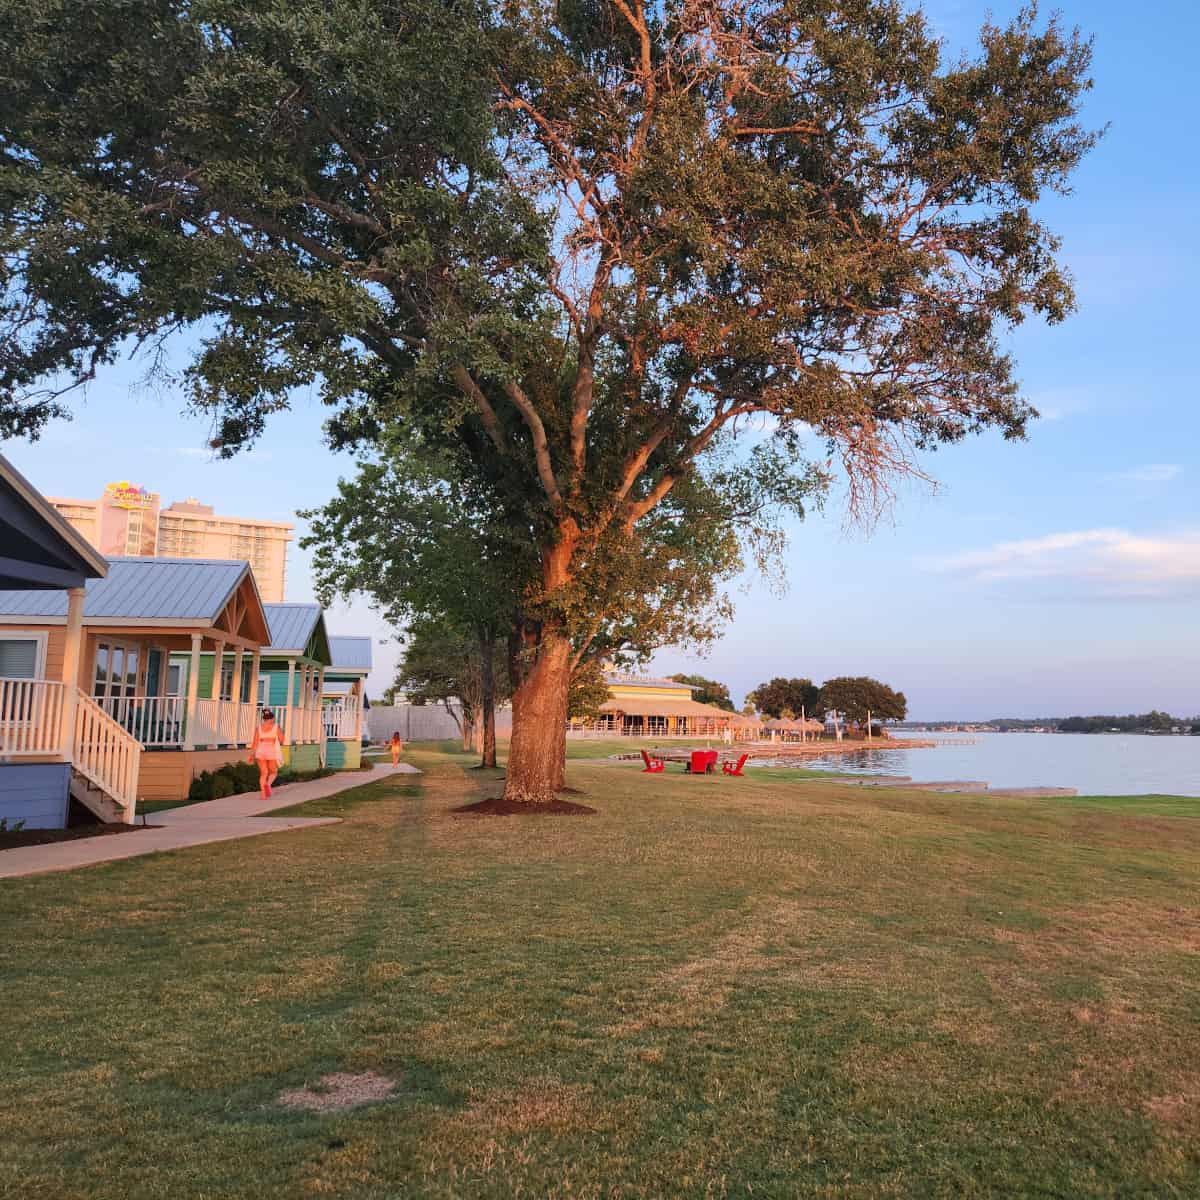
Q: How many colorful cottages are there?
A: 4